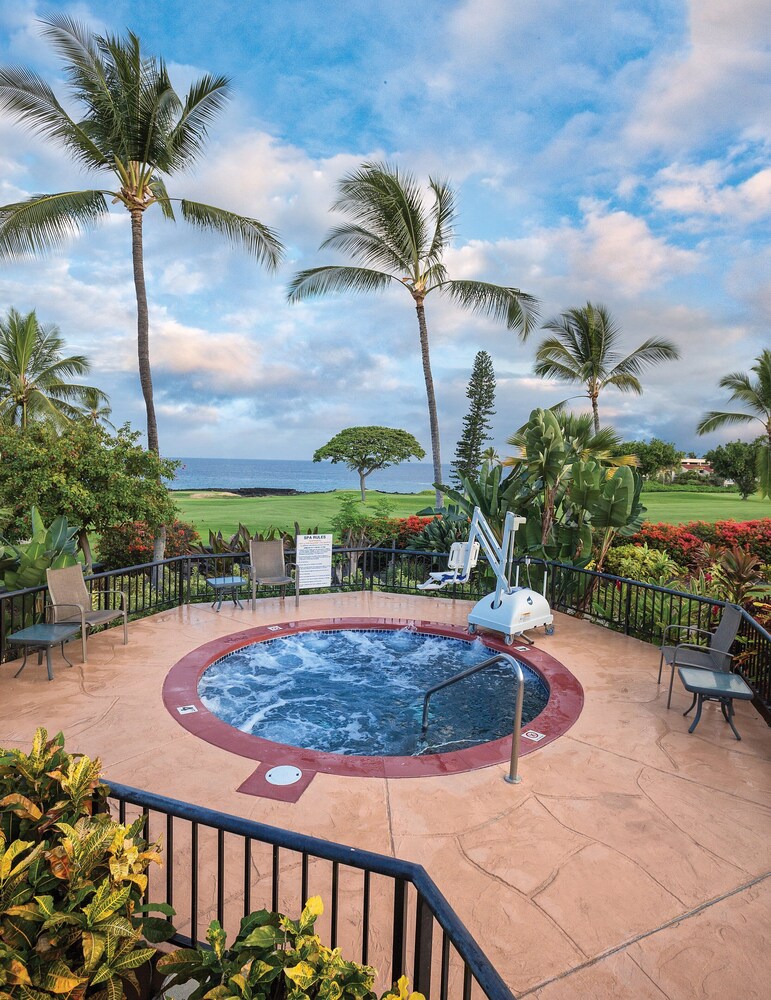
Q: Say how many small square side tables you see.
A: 3